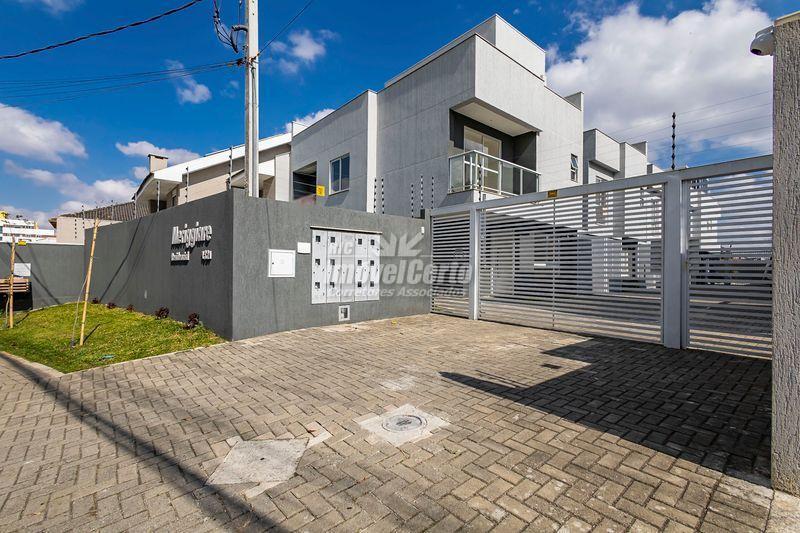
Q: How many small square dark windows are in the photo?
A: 12